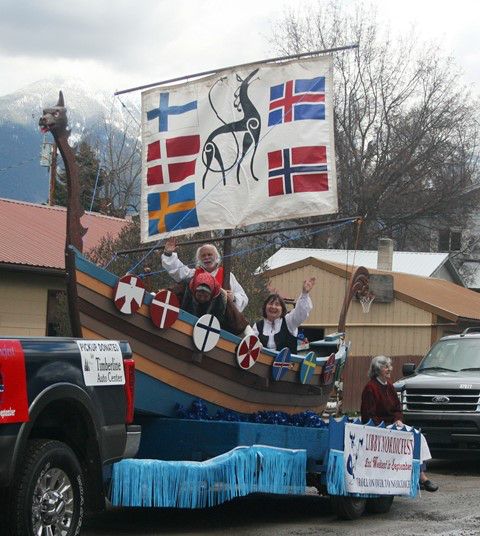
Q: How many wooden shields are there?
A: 7